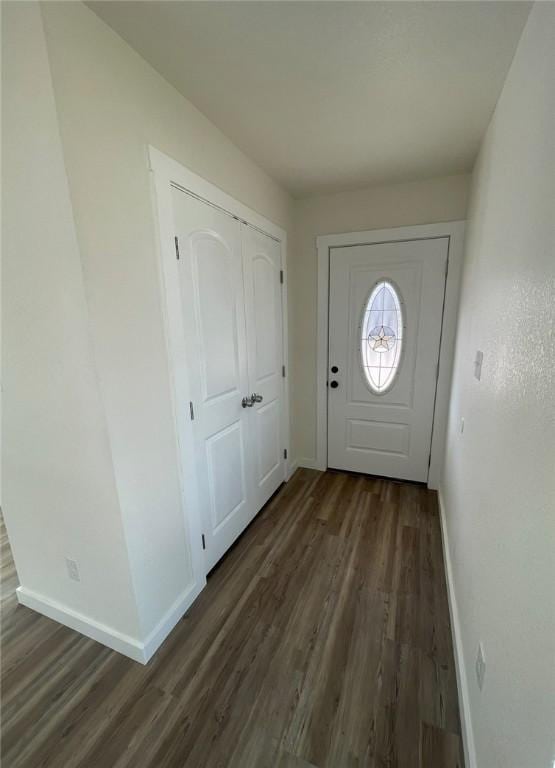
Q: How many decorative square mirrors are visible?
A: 0